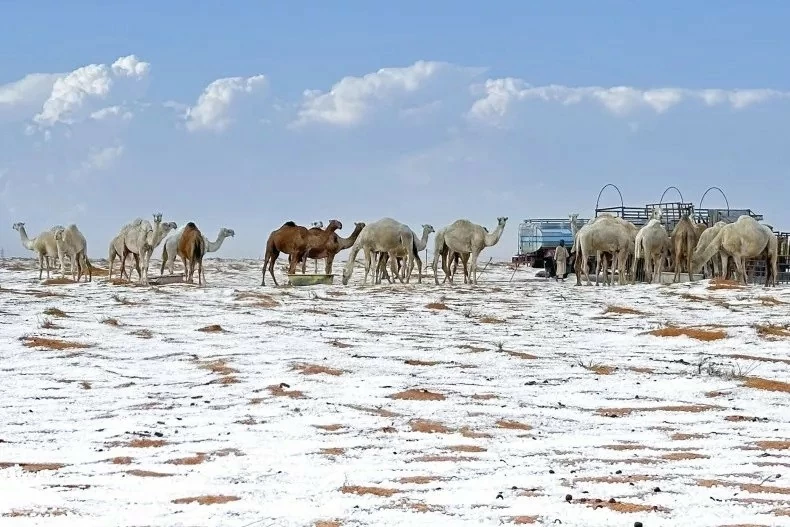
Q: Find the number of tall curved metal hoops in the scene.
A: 3